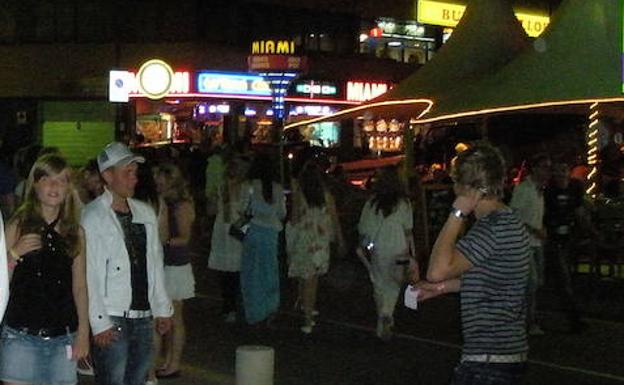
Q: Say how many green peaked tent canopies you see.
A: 2